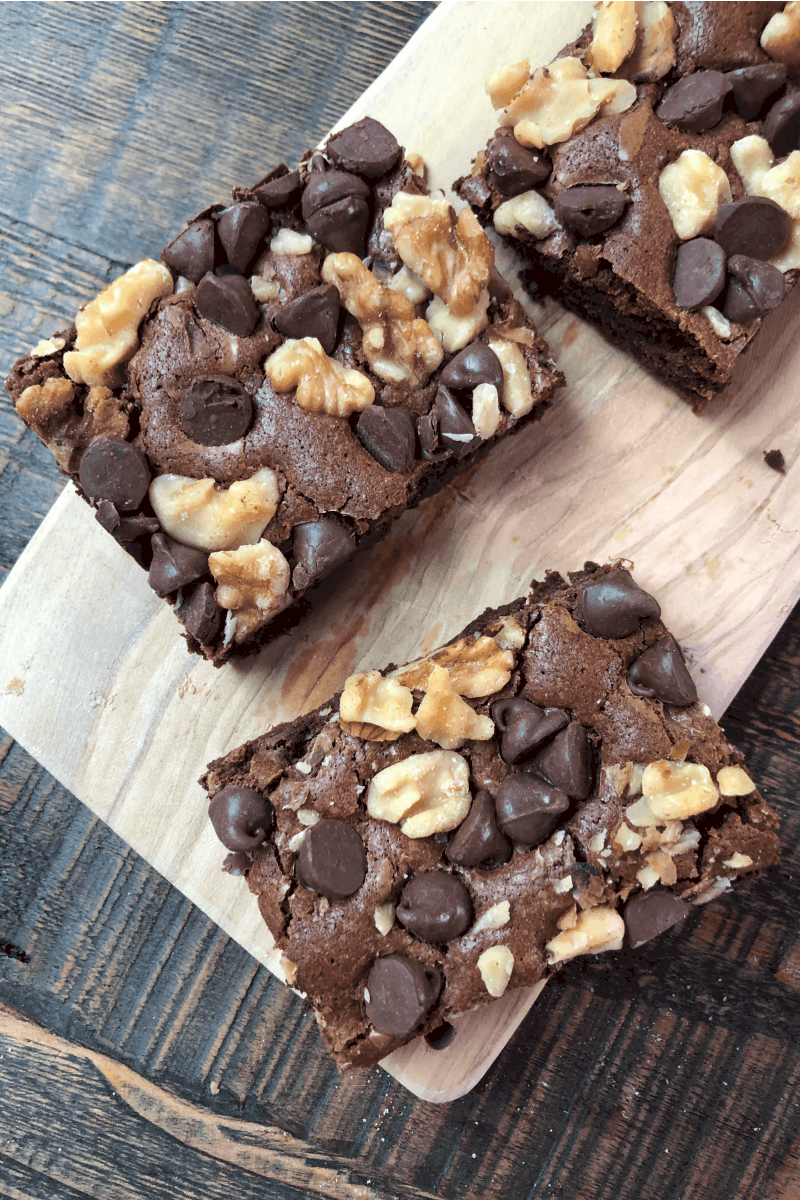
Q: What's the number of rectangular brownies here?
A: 3